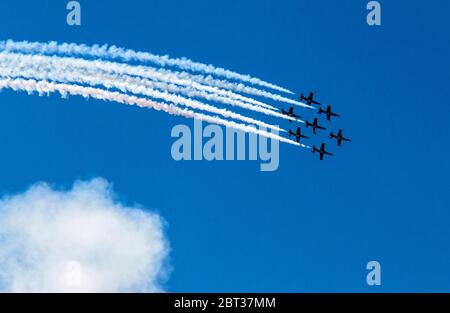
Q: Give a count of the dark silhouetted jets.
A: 7